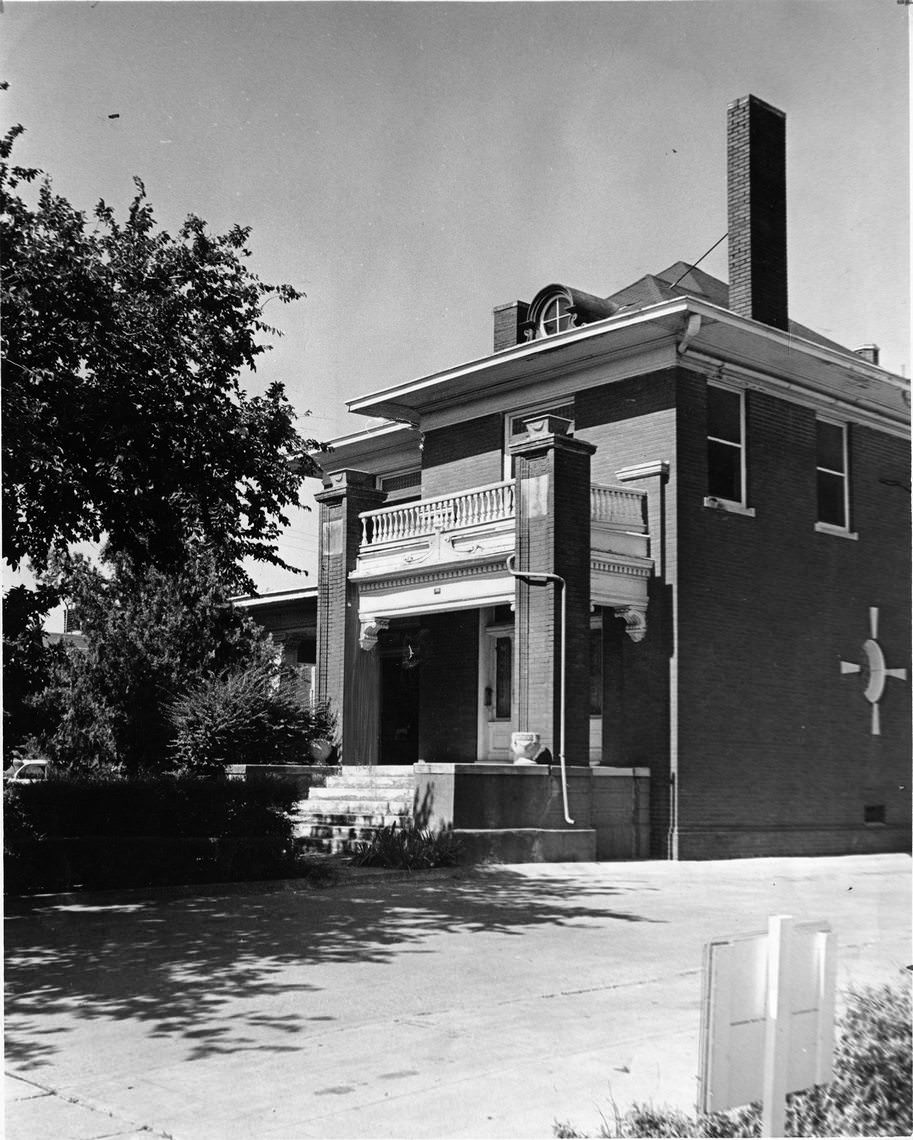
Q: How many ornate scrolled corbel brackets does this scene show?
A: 2